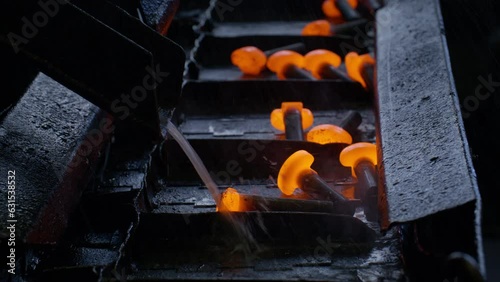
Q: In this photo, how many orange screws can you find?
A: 11